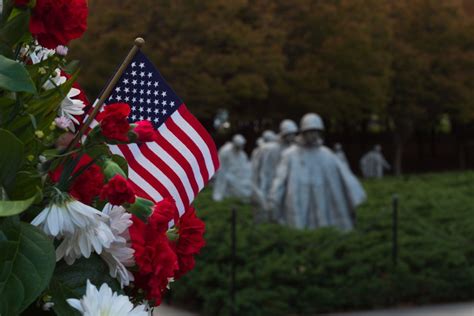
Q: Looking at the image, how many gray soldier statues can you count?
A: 7